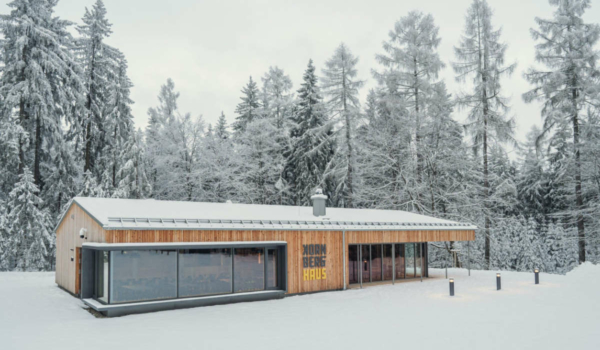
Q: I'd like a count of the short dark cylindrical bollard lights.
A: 3